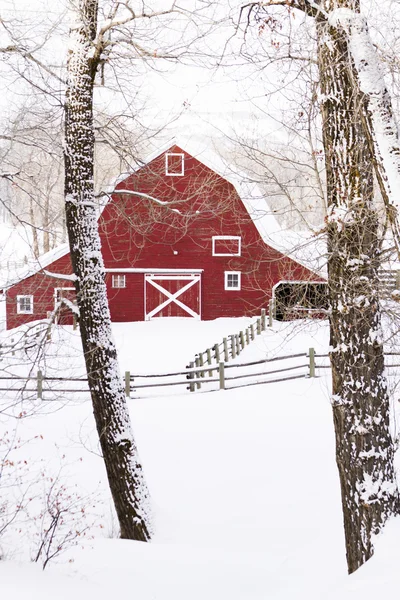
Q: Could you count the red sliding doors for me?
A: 1